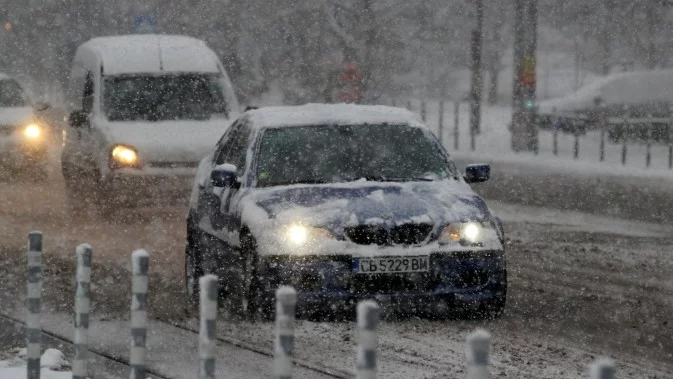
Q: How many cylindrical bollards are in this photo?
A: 8